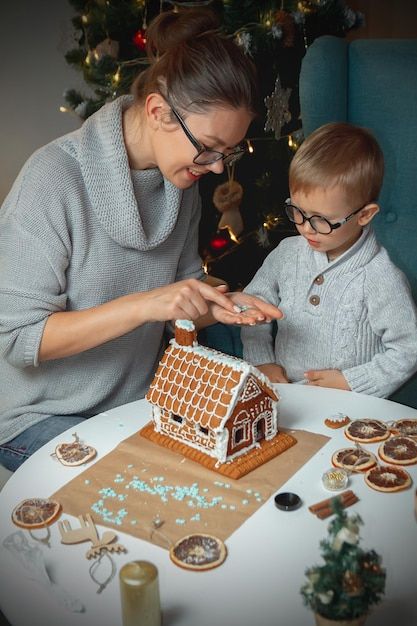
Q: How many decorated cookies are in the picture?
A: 1